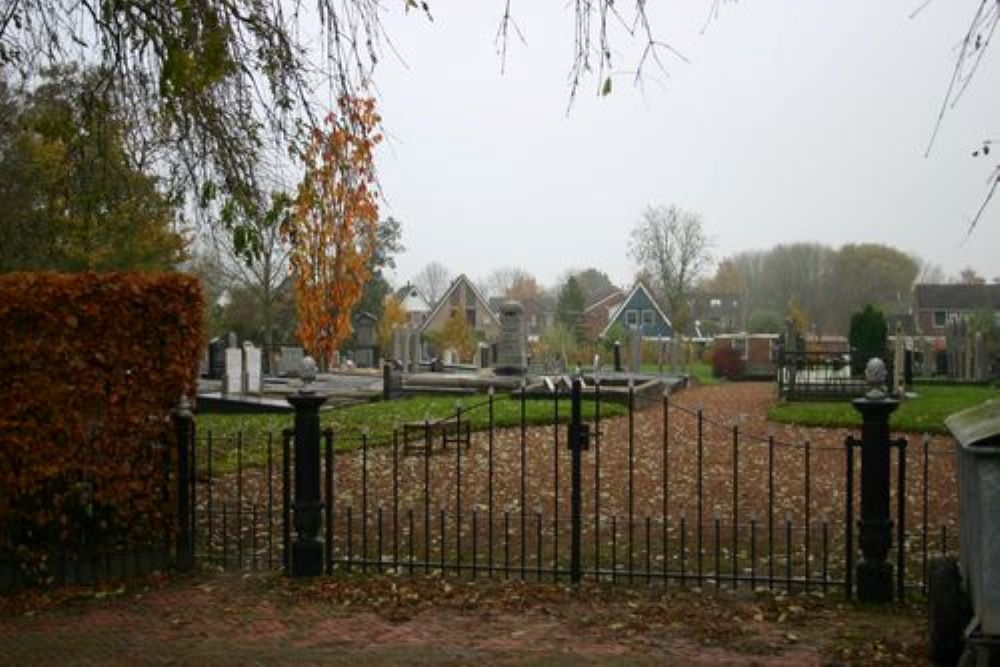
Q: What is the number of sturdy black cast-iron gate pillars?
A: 2